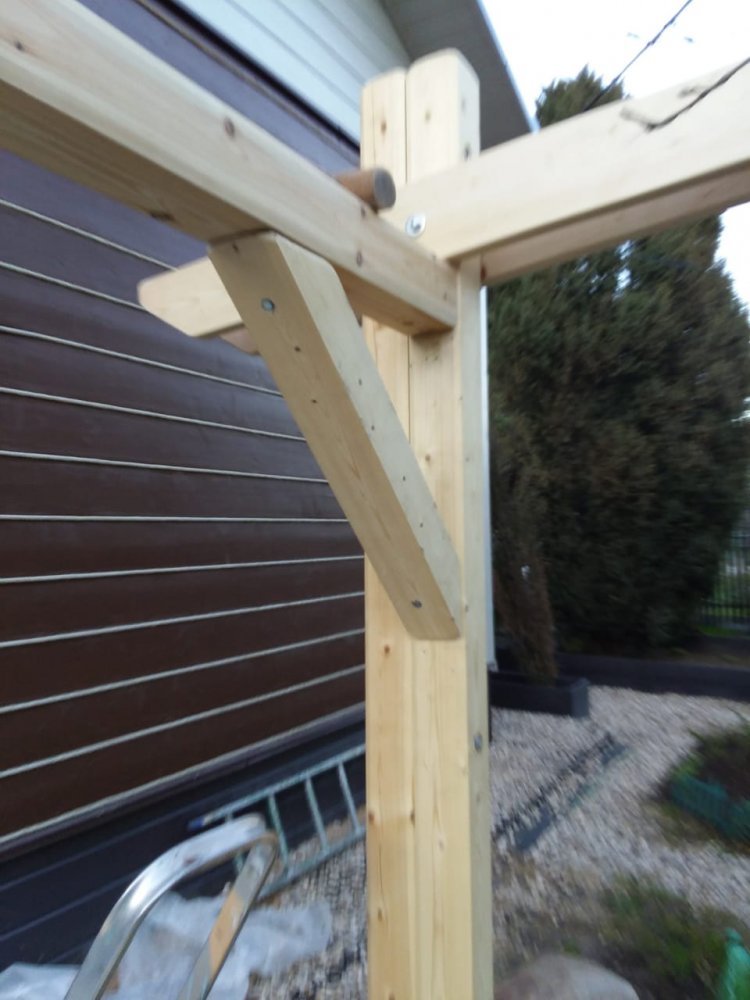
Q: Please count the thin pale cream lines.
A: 11